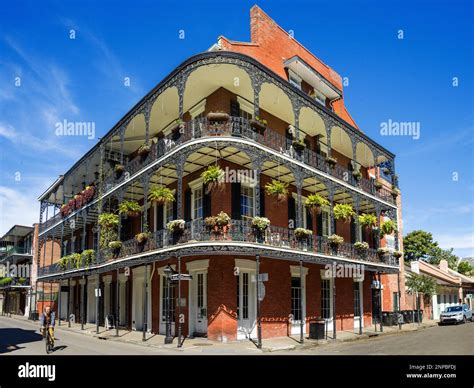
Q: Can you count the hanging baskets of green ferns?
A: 9